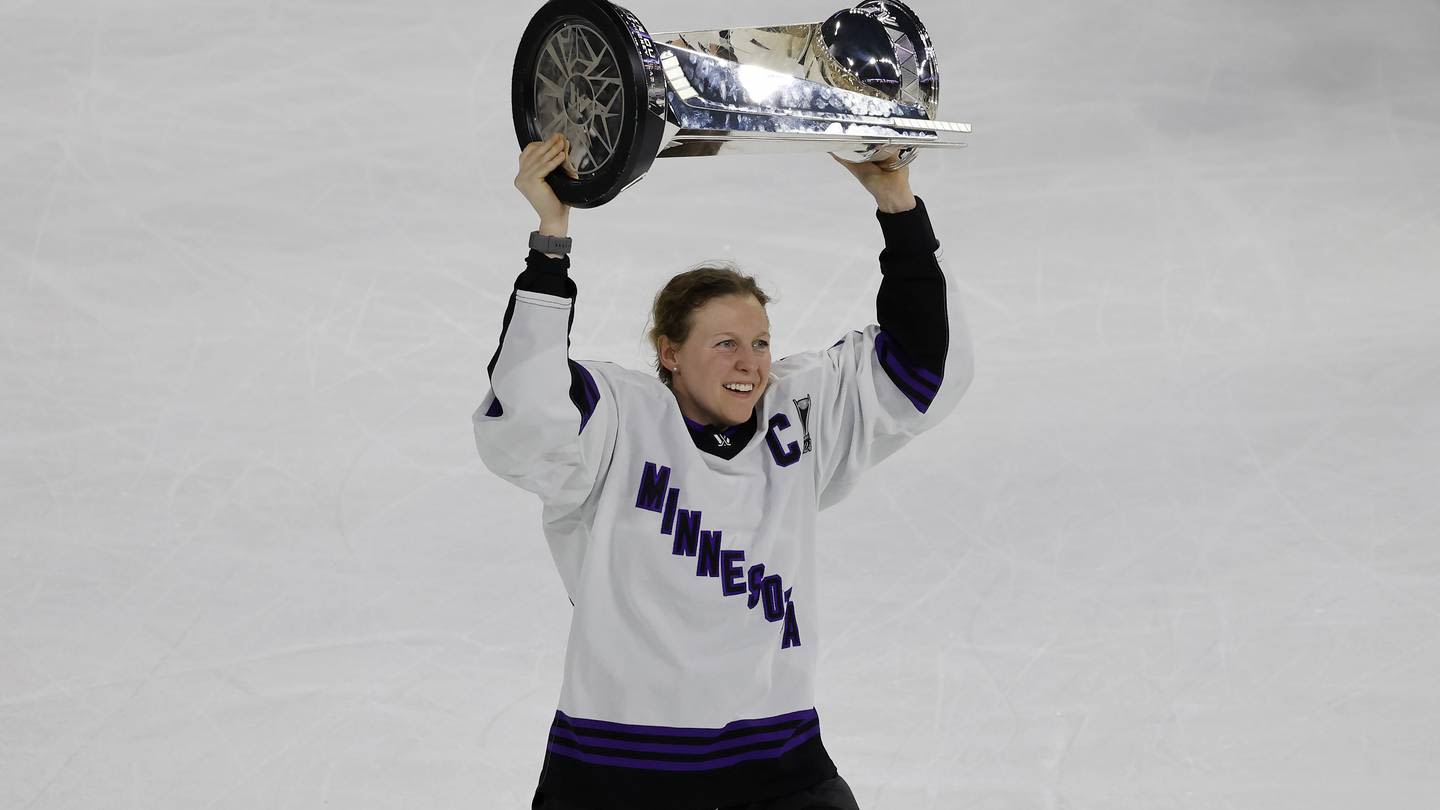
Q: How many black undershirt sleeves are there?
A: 2